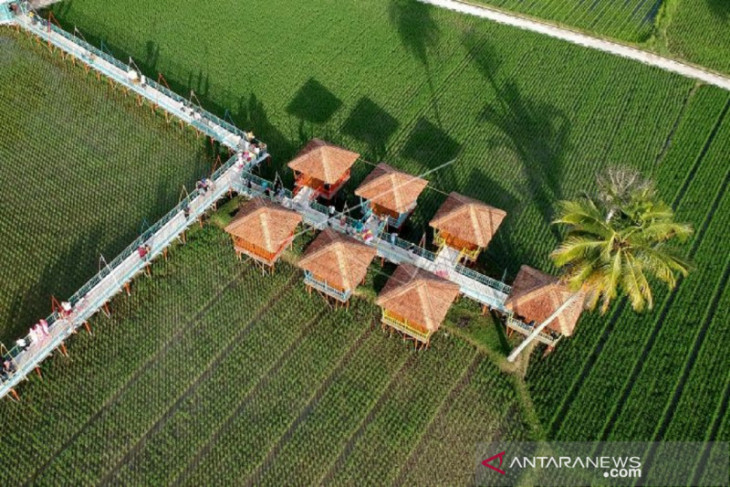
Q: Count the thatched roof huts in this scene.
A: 7